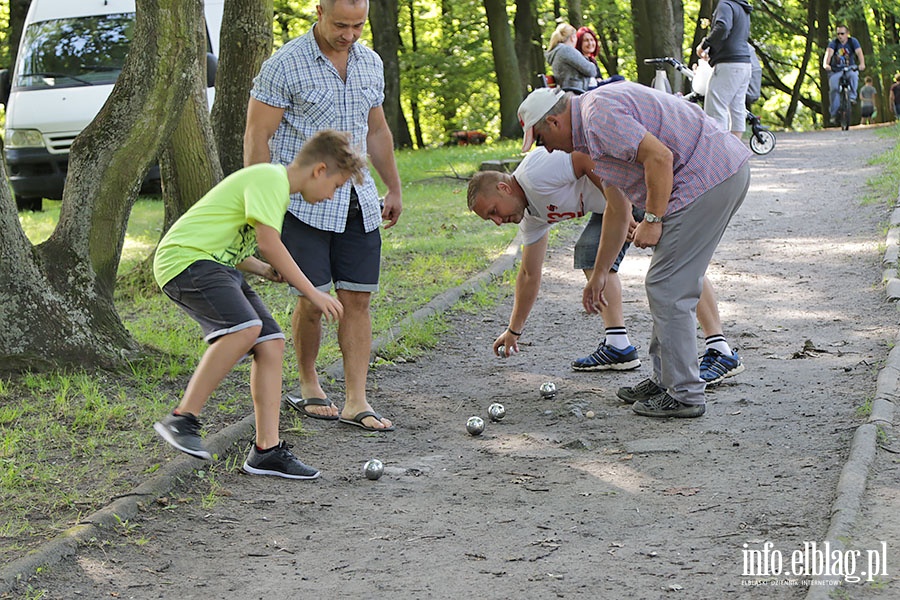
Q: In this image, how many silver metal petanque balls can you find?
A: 5